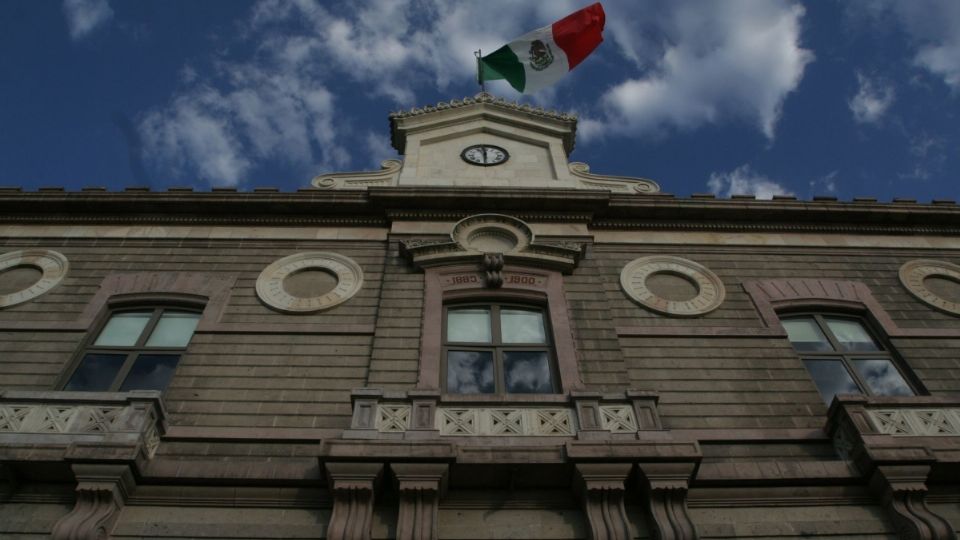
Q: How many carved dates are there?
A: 2